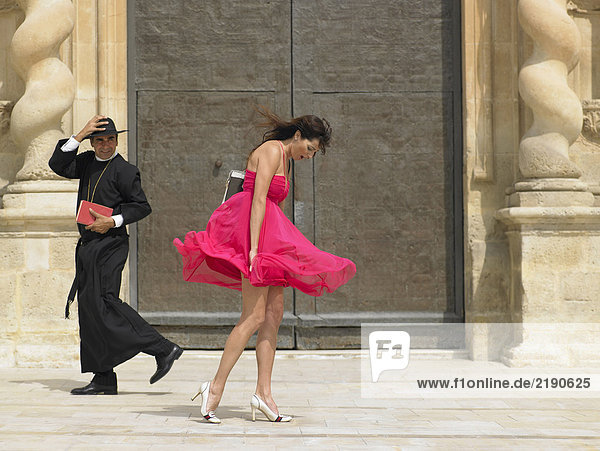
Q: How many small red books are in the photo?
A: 1